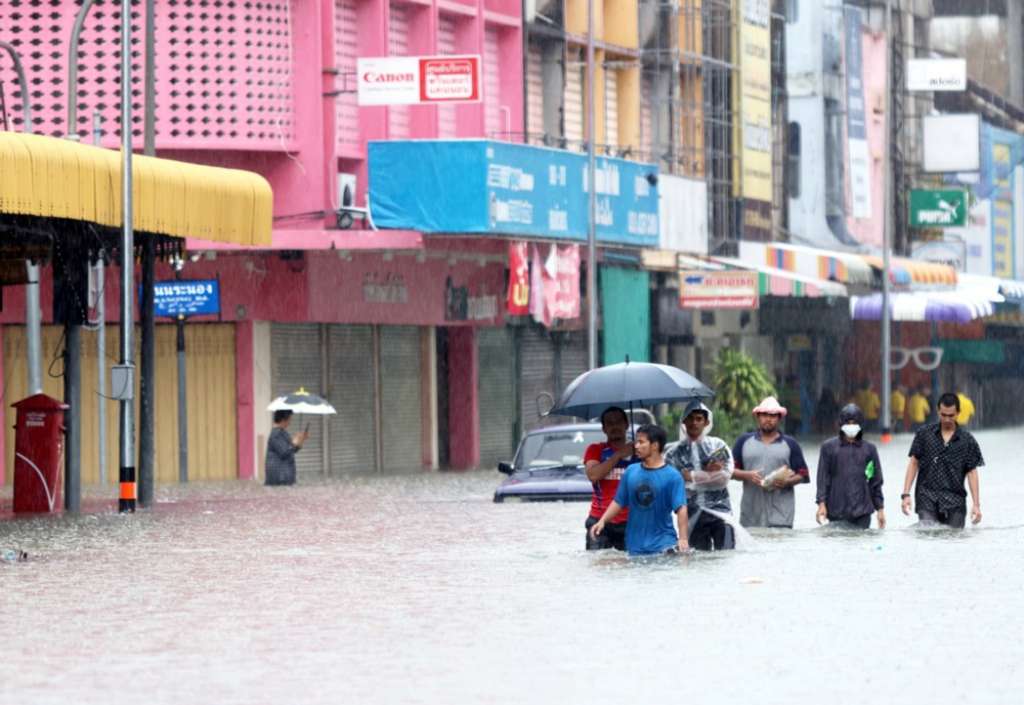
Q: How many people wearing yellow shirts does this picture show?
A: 4